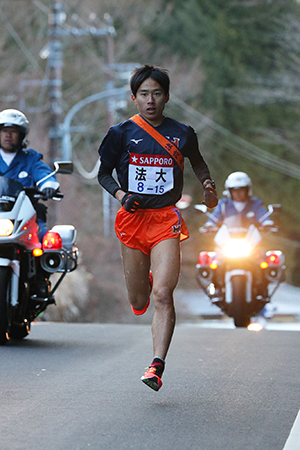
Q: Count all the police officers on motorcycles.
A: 2